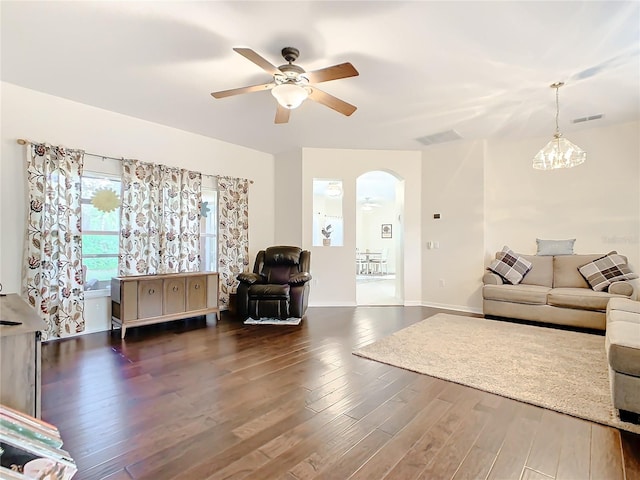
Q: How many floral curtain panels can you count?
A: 4